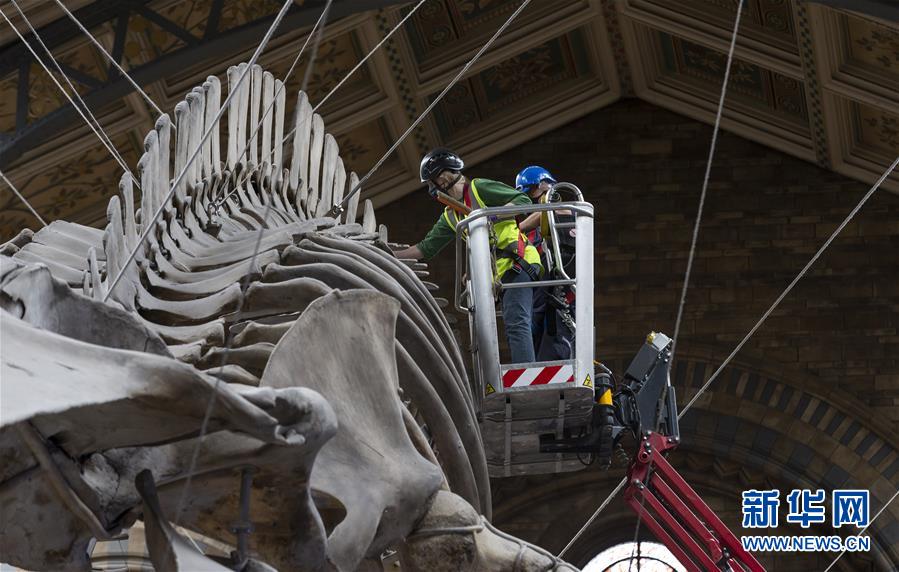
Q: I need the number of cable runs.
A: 12